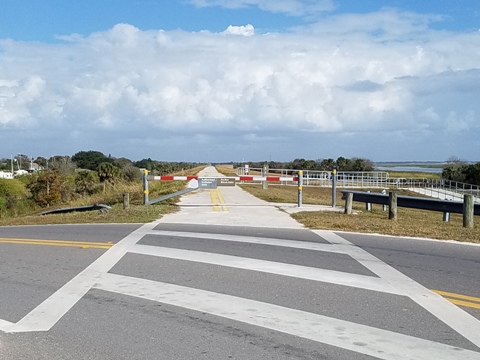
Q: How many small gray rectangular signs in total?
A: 2